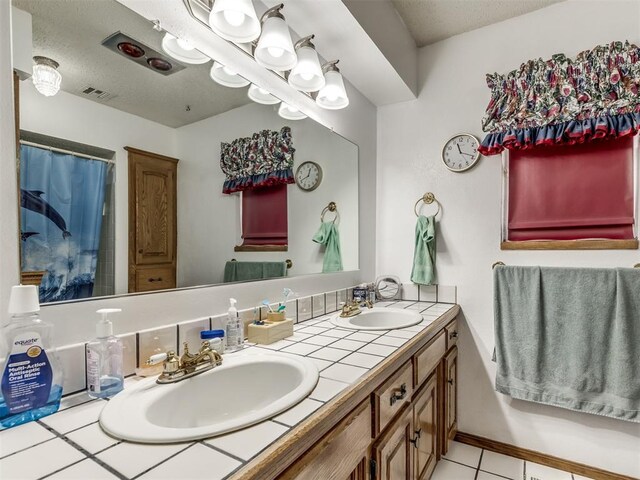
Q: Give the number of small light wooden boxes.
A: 1